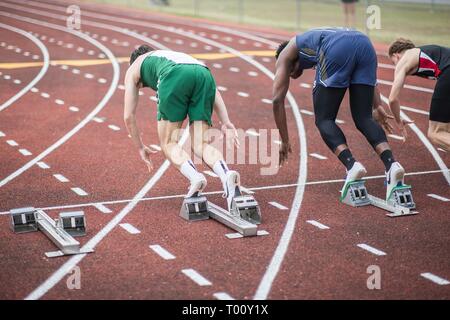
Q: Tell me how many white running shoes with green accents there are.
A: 2